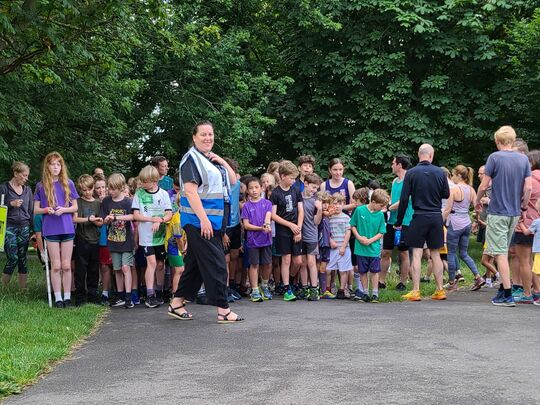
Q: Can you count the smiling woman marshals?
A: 1